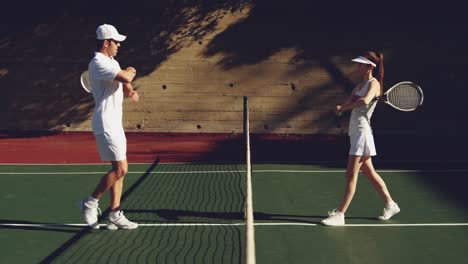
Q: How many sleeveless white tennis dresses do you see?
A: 1